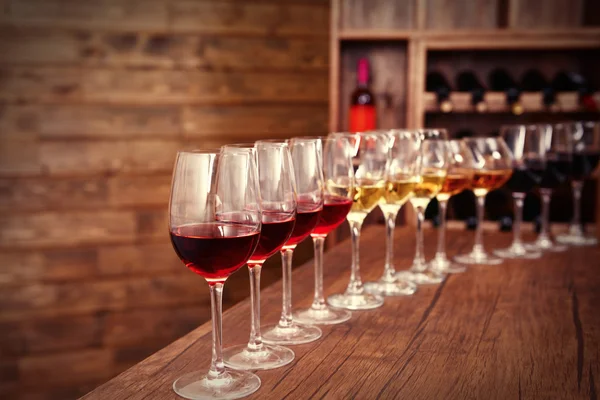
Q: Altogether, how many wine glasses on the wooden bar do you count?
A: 12